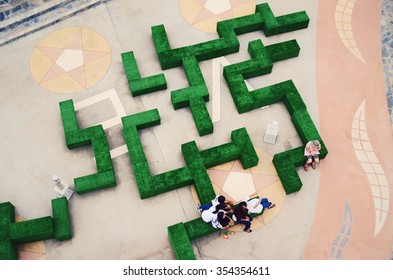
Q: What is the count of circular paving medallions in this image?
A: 4